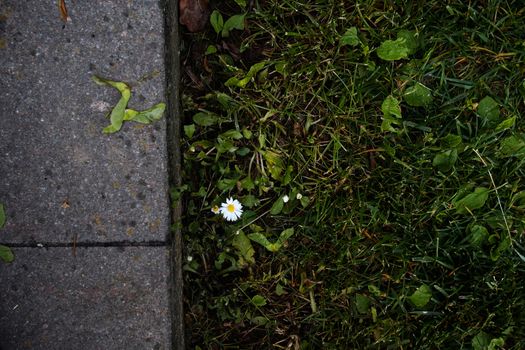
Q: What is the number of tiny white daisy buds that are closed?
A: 2